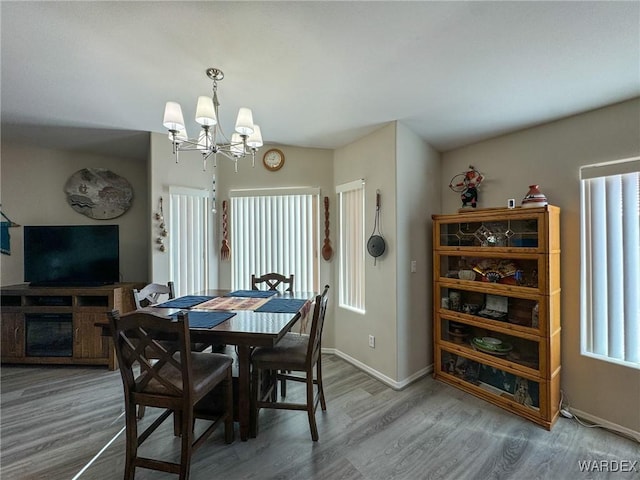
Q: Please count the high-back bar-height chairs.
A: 4